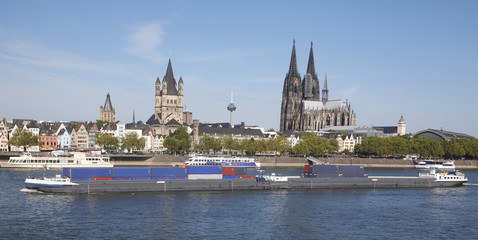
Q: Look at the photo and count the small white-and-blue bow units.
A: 1